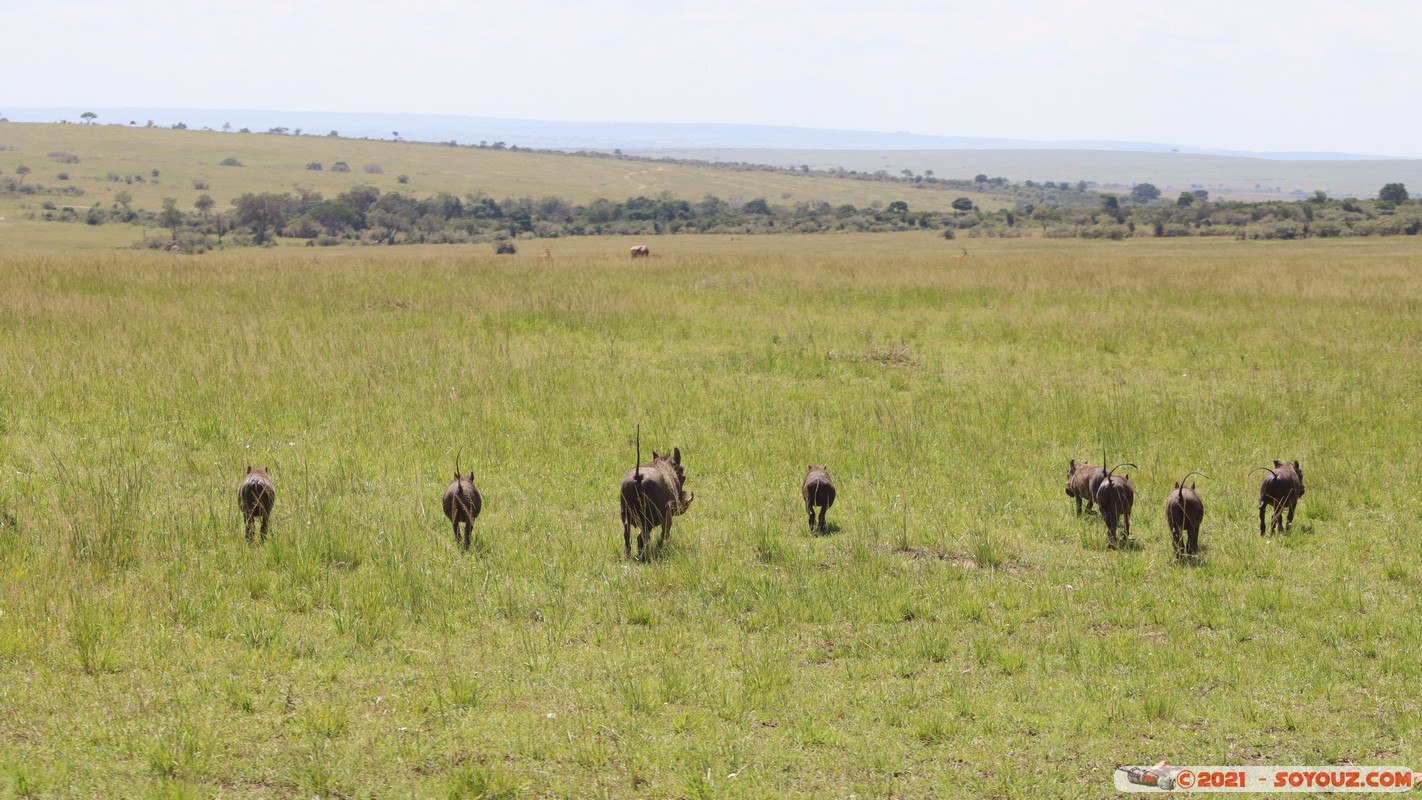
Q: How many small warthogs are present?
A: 7